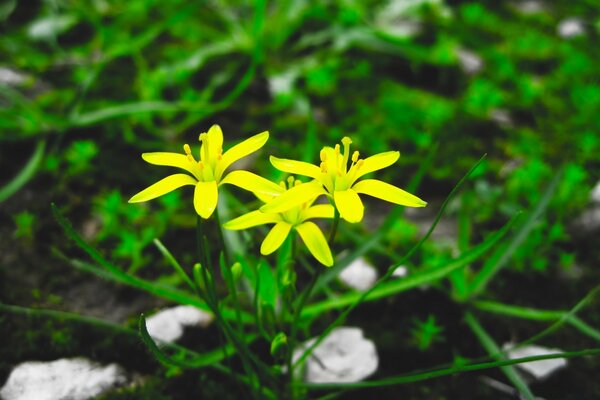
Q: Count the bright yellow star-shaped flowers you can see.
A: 3